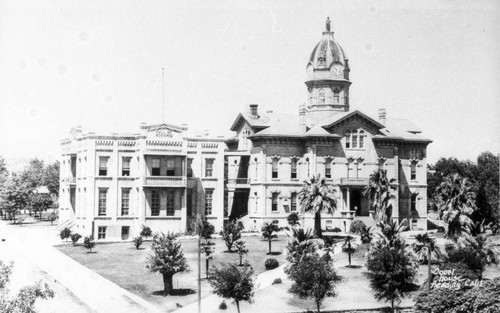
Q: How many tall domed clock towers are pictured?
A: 1